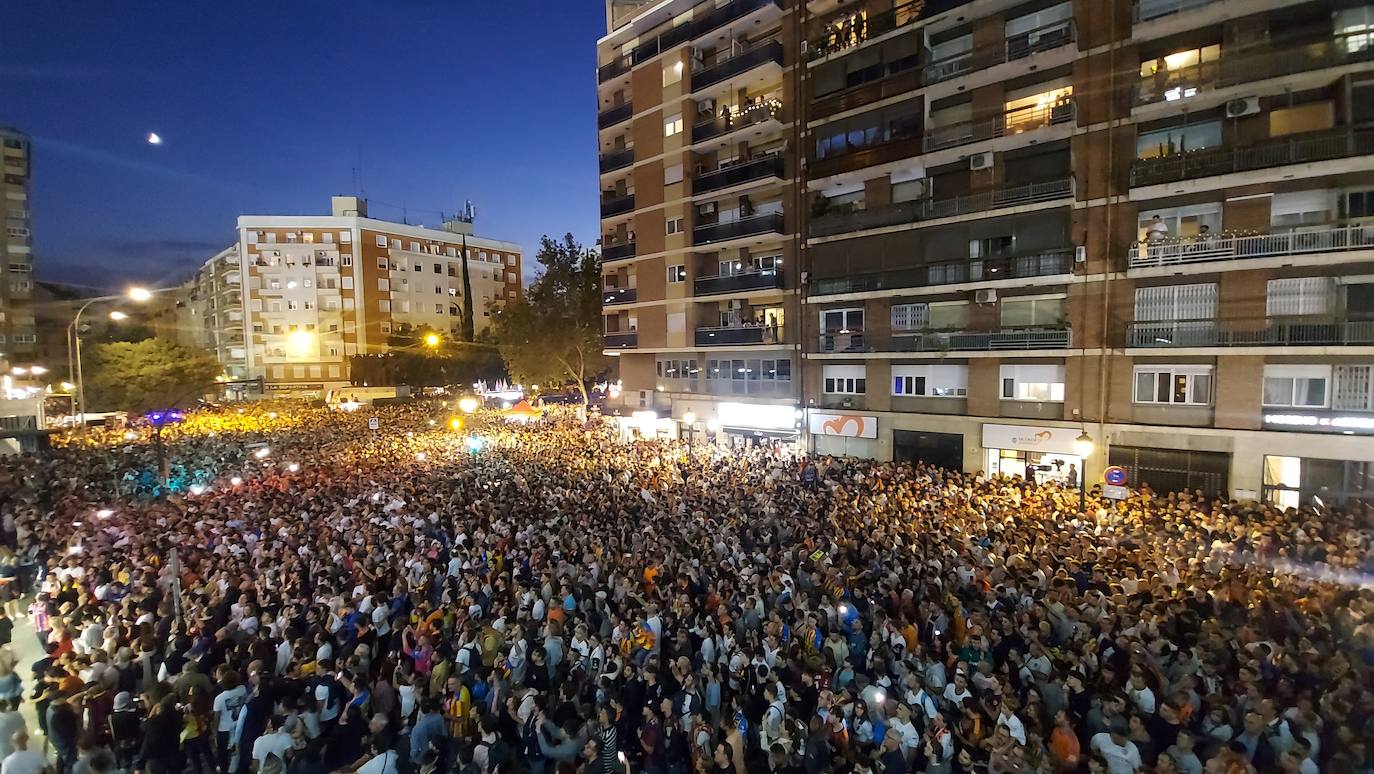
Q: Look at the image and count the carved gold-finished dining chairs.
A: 0